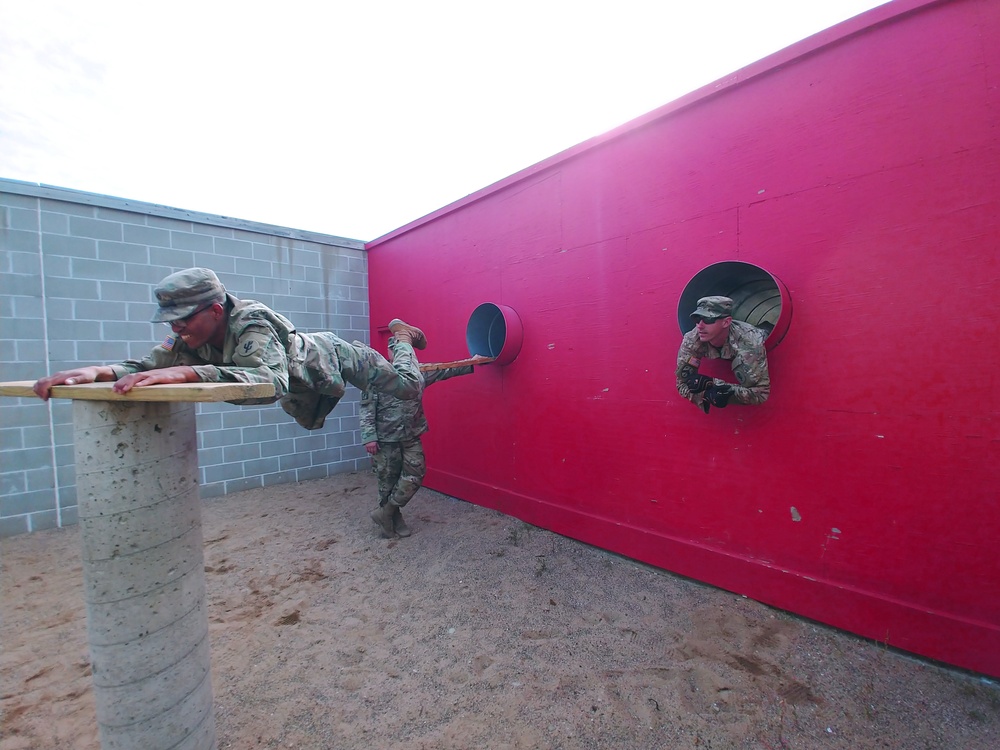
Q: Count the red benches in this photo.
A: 0